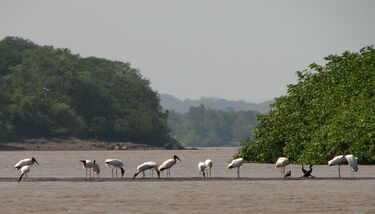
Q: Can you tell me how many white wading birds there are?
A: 14